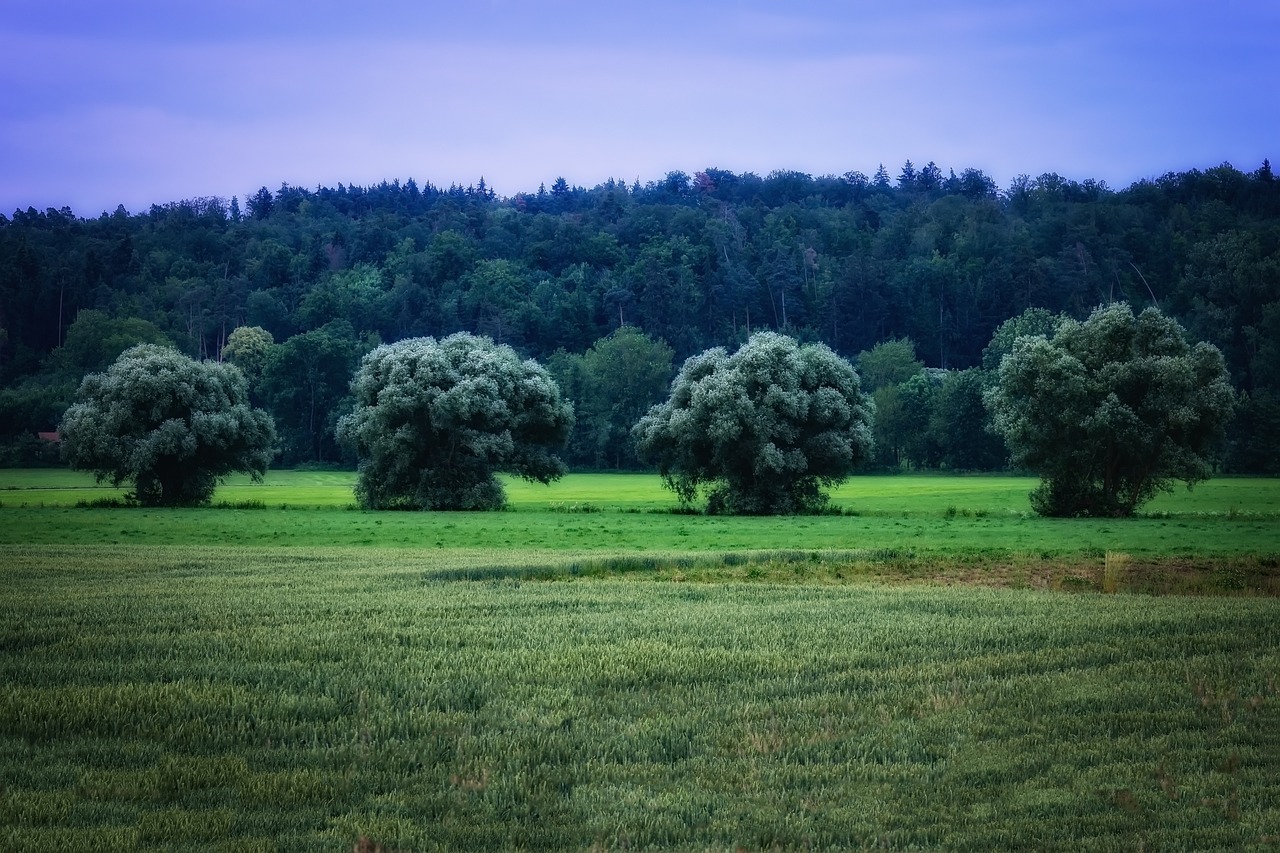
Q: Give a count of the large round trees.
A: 4